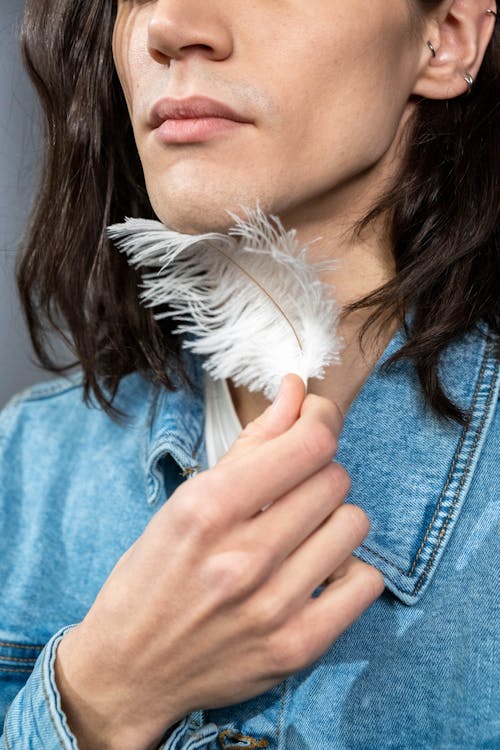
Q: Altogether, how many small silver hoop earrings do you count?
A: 3